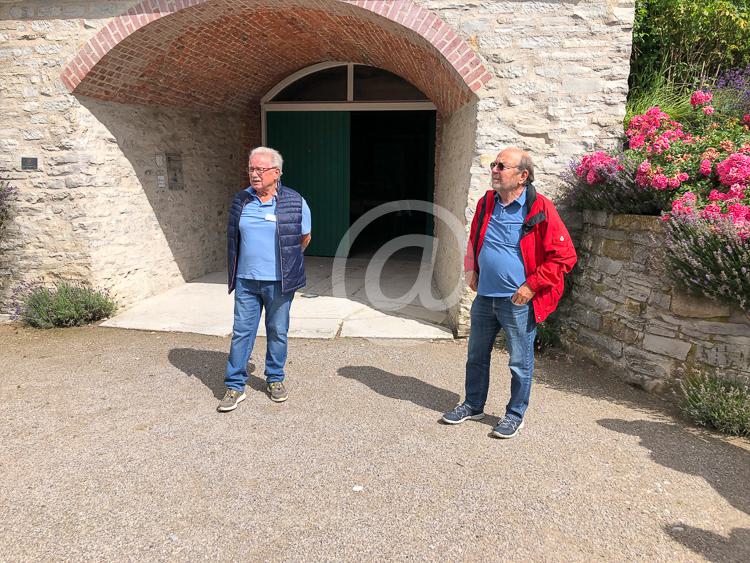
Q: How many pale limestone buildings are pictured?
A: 1